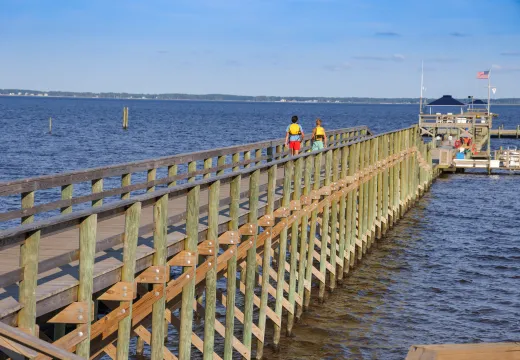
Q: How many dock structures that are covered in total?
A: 2